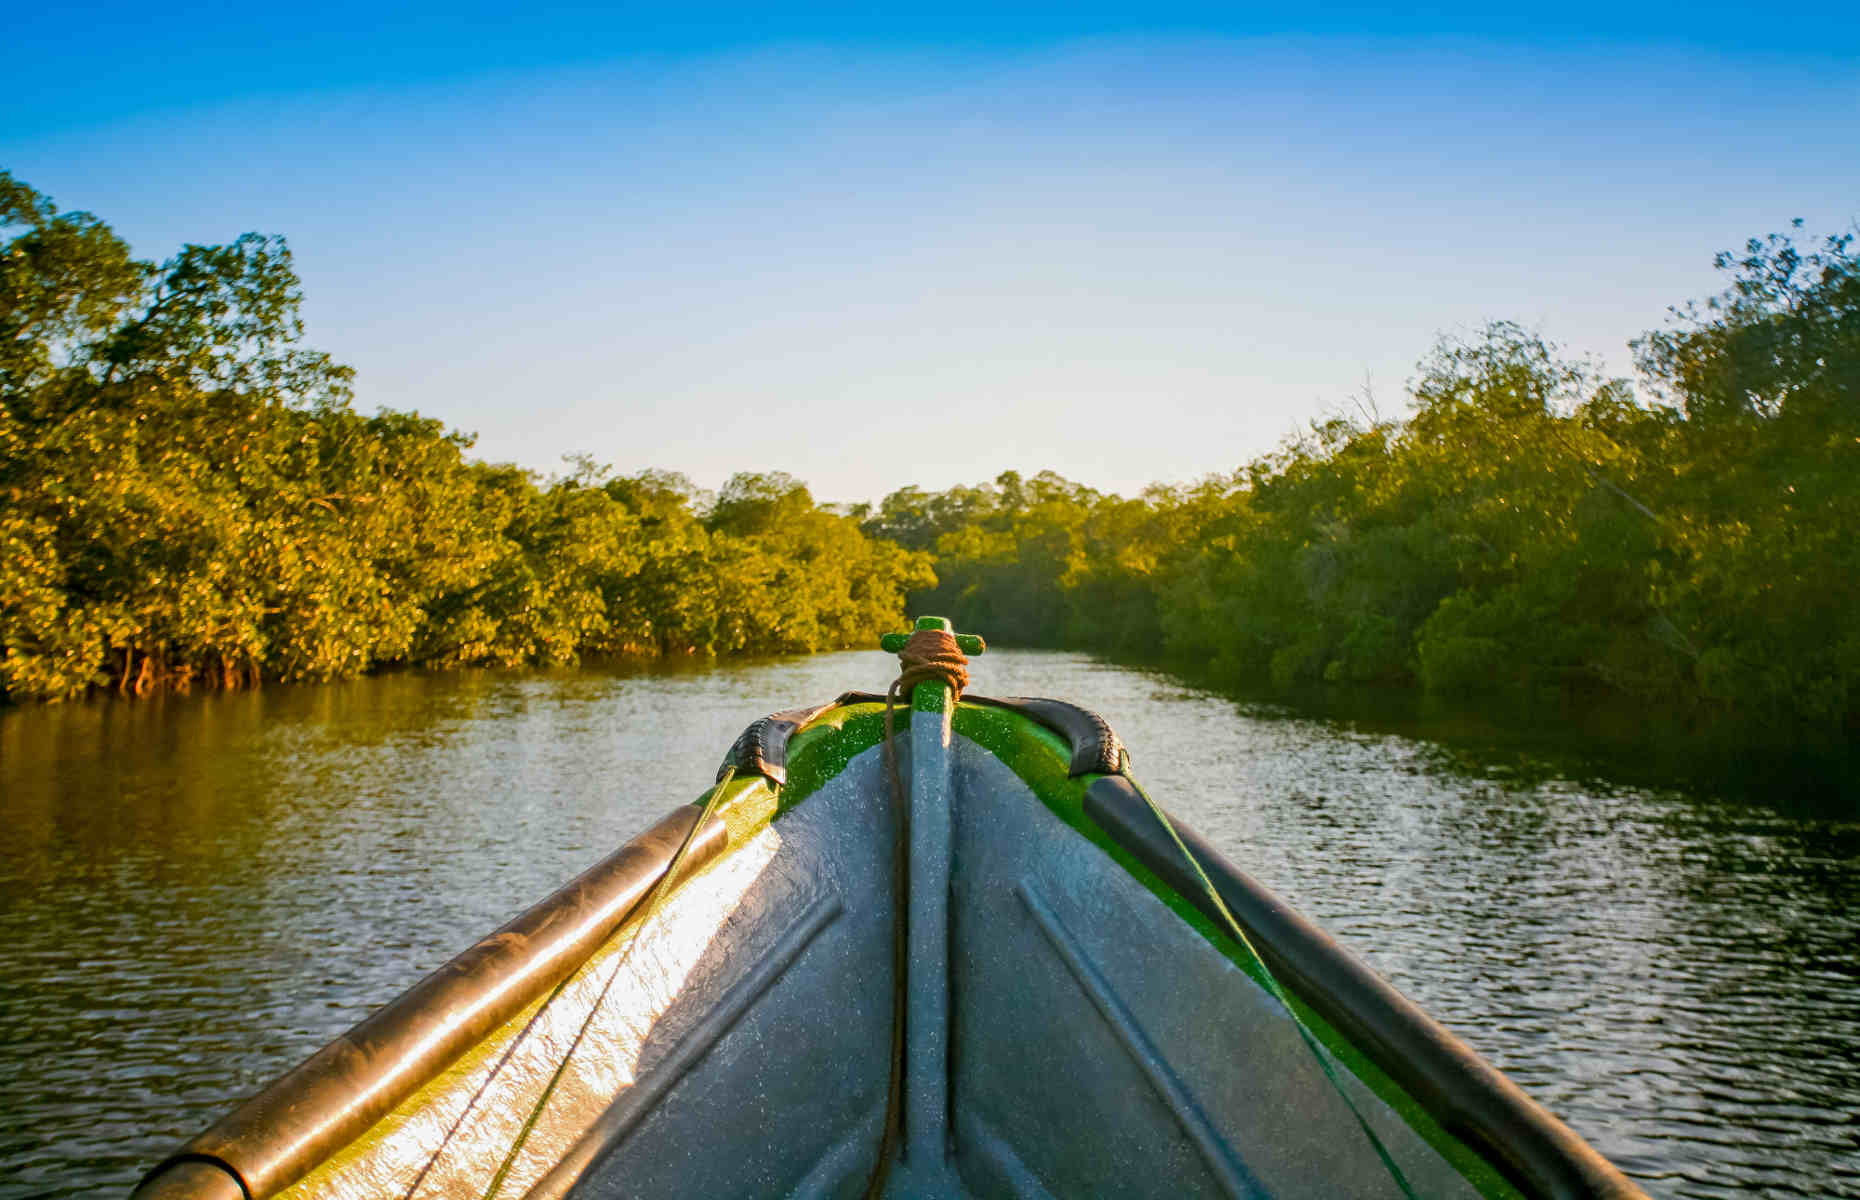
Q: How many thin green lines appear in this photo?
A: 2